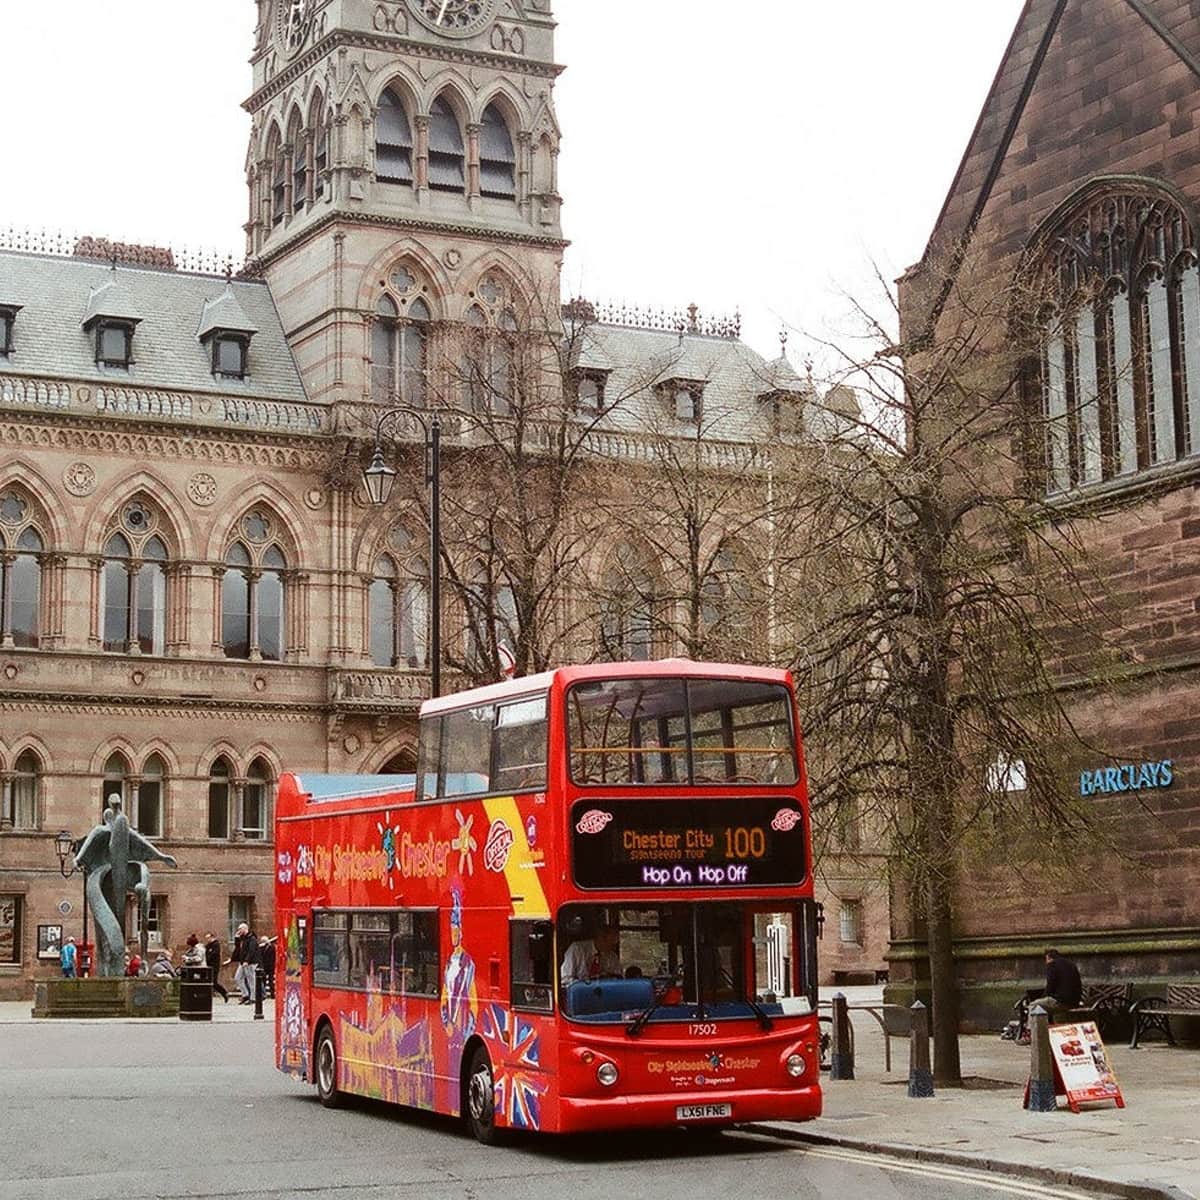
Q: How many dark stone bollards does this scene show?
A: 3